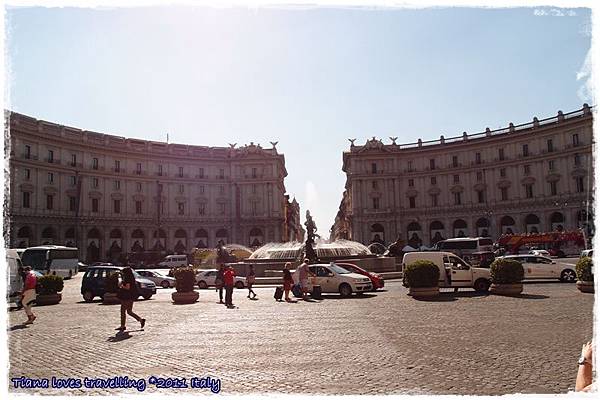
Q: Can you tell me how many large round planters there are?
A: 6